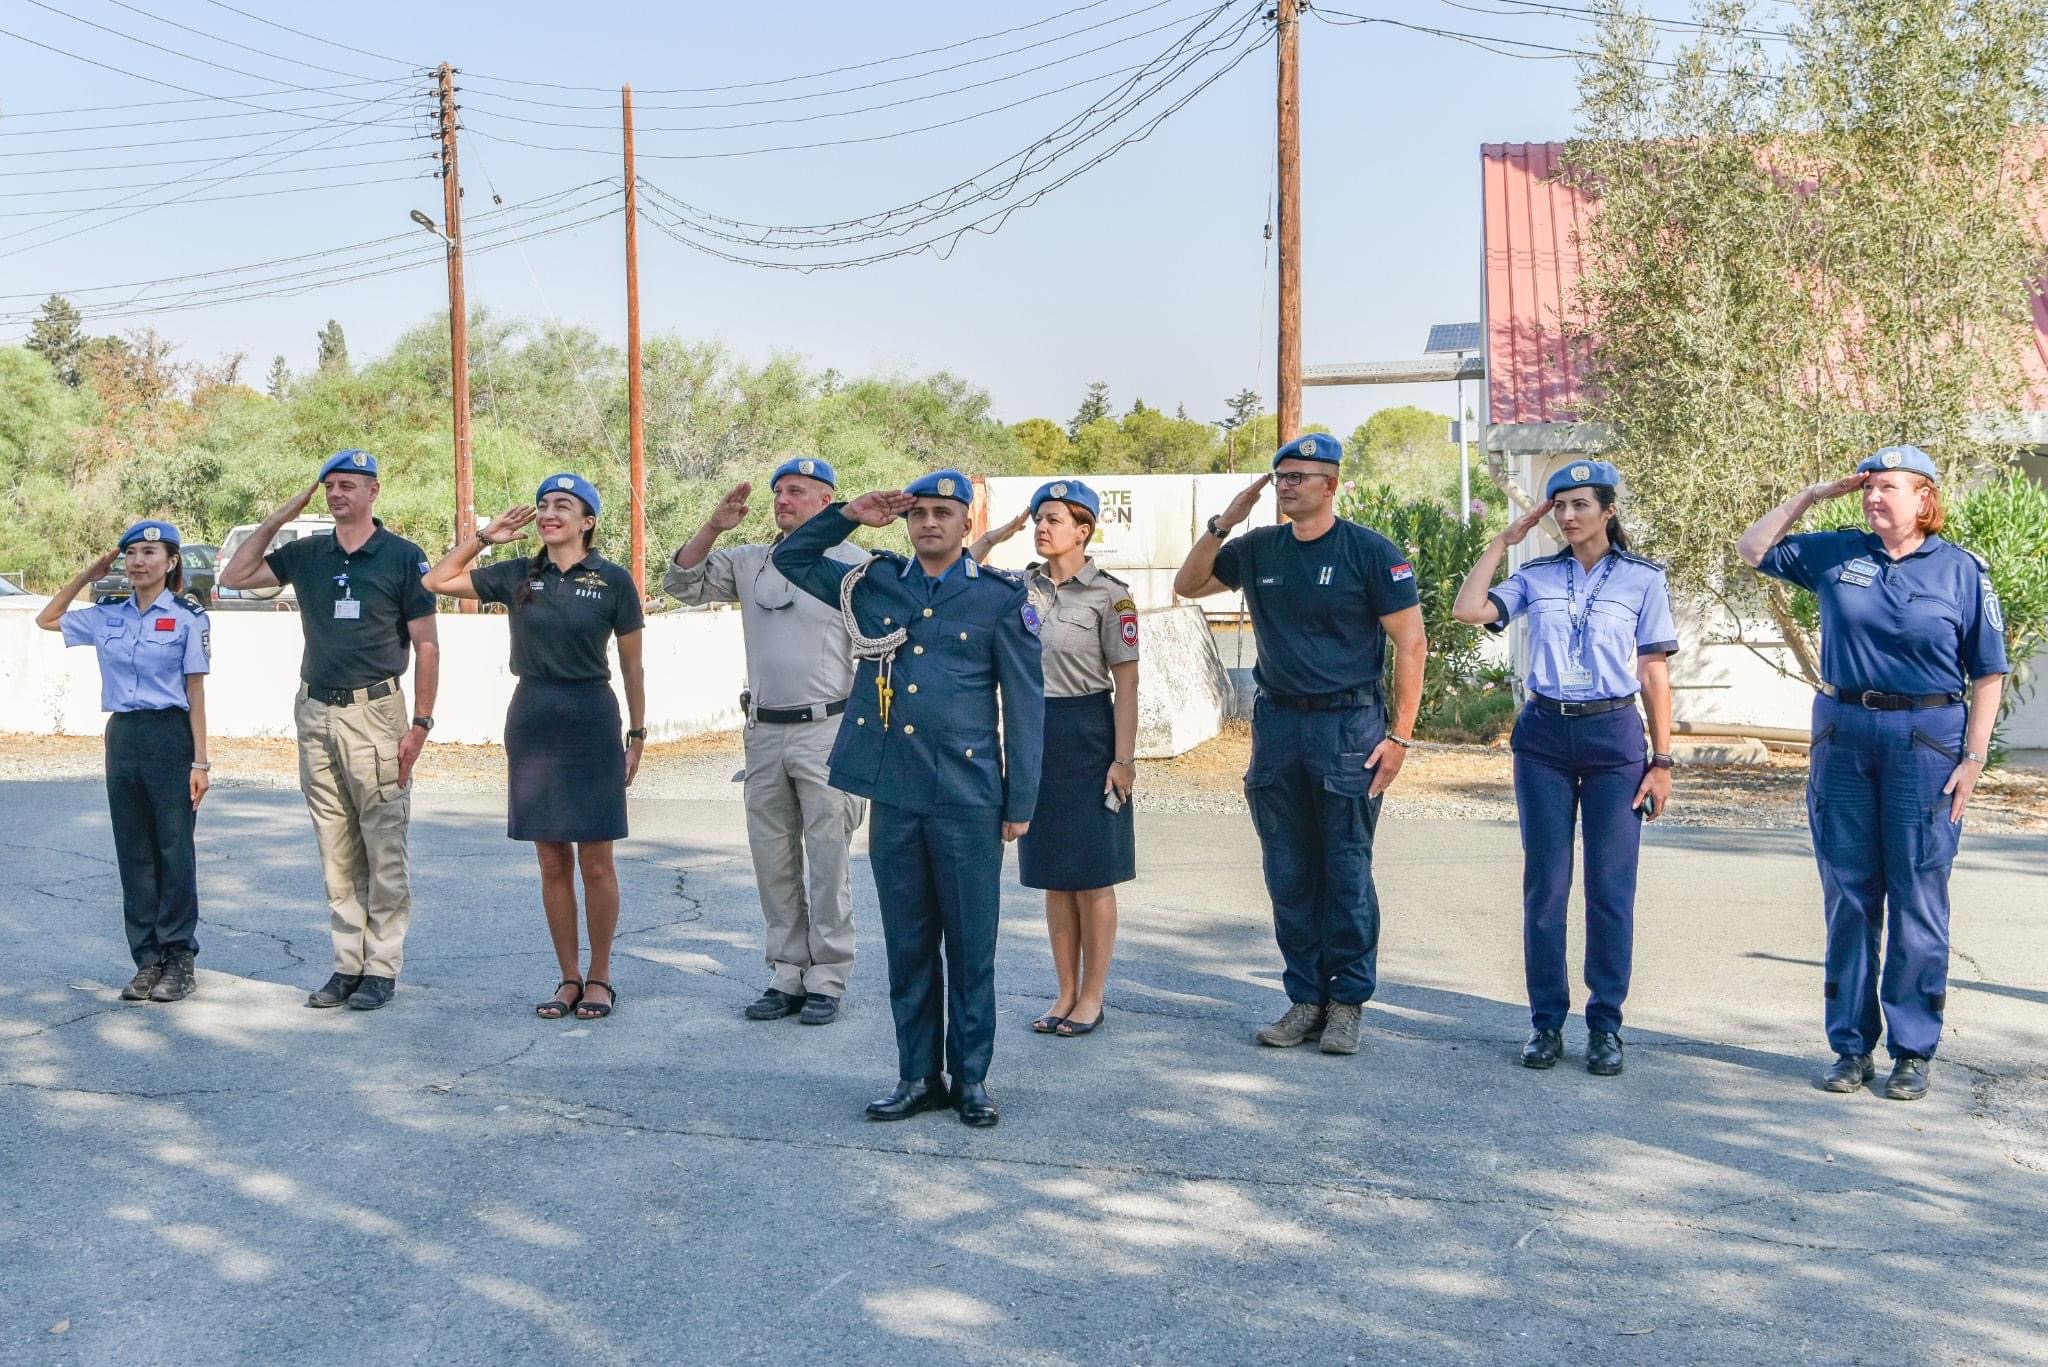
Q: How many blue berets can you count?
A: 9